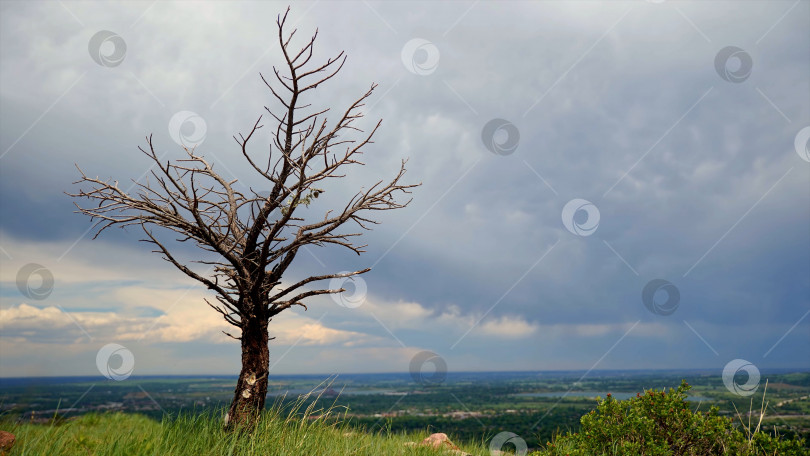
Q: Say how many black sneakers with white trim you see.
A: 0